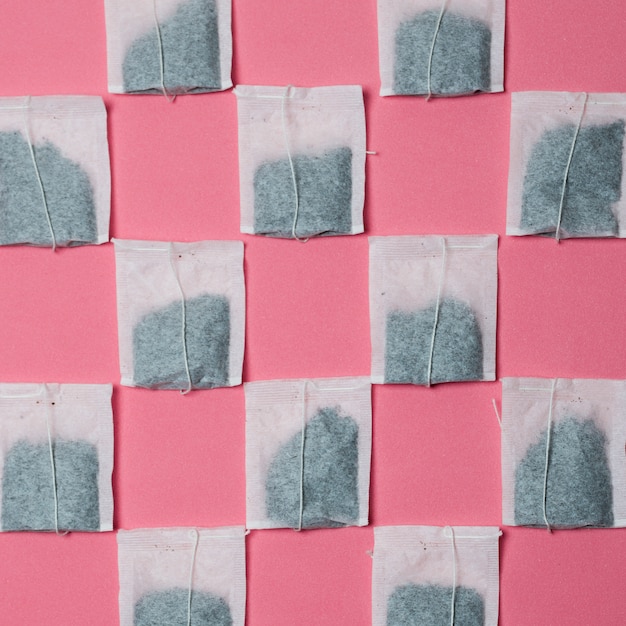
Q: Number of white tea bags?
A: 12